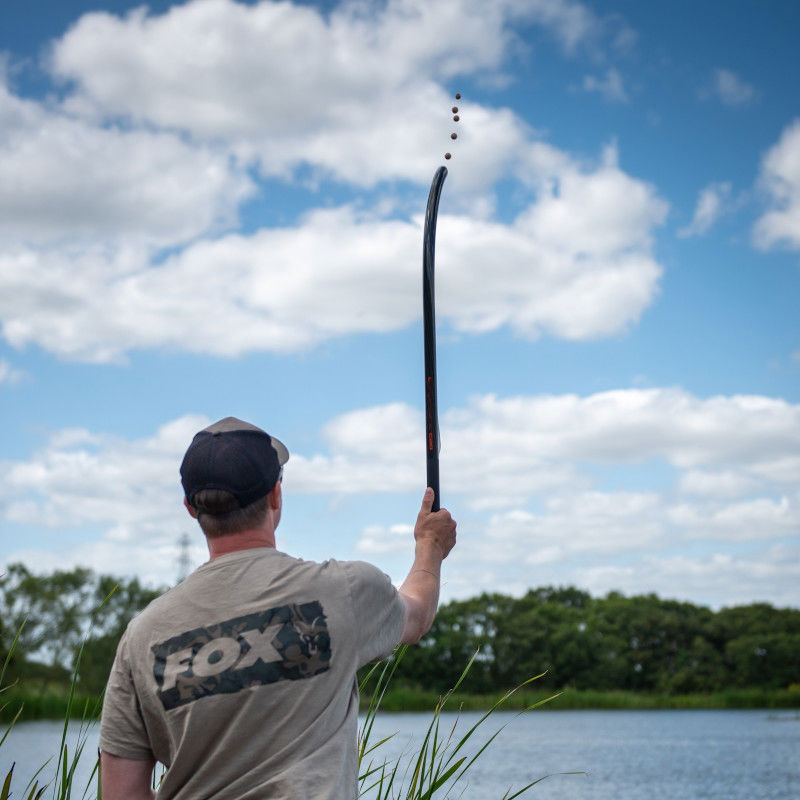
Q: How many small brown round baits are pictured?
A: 5